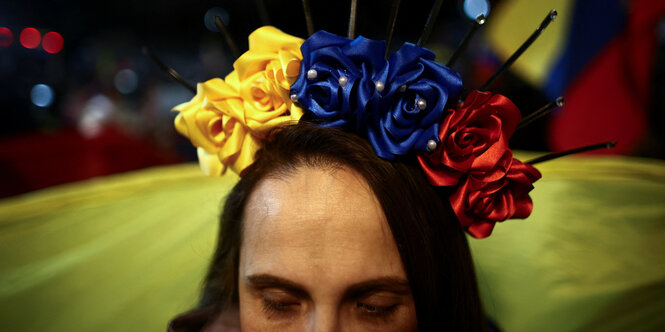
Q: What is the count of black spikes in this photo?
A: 11